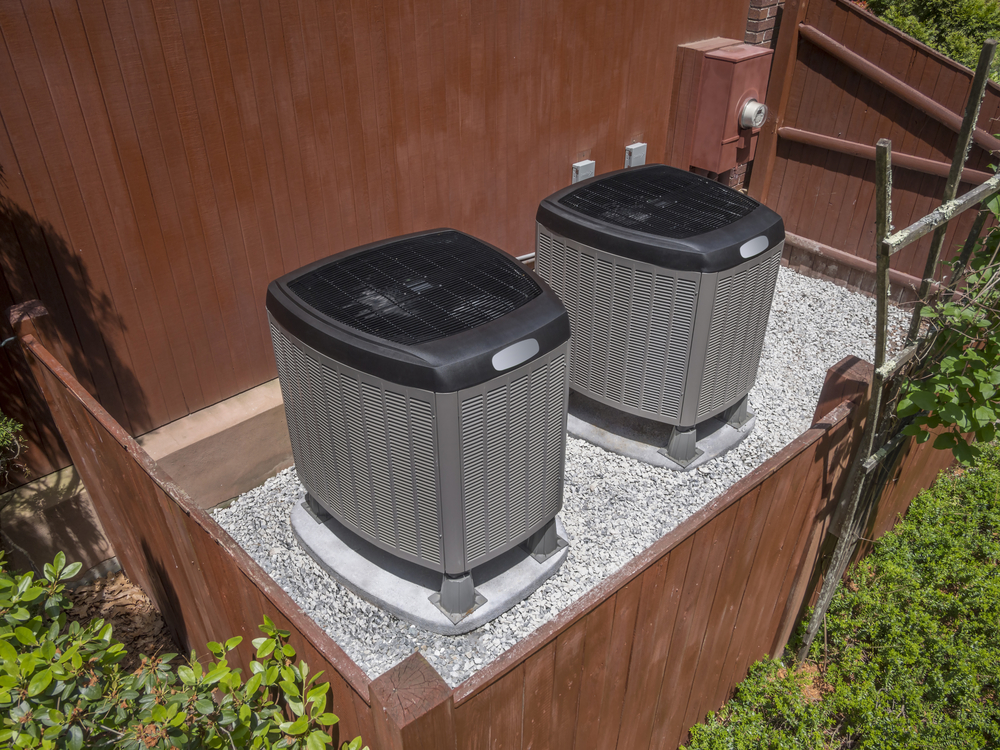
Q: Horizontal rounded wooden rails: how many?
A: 3